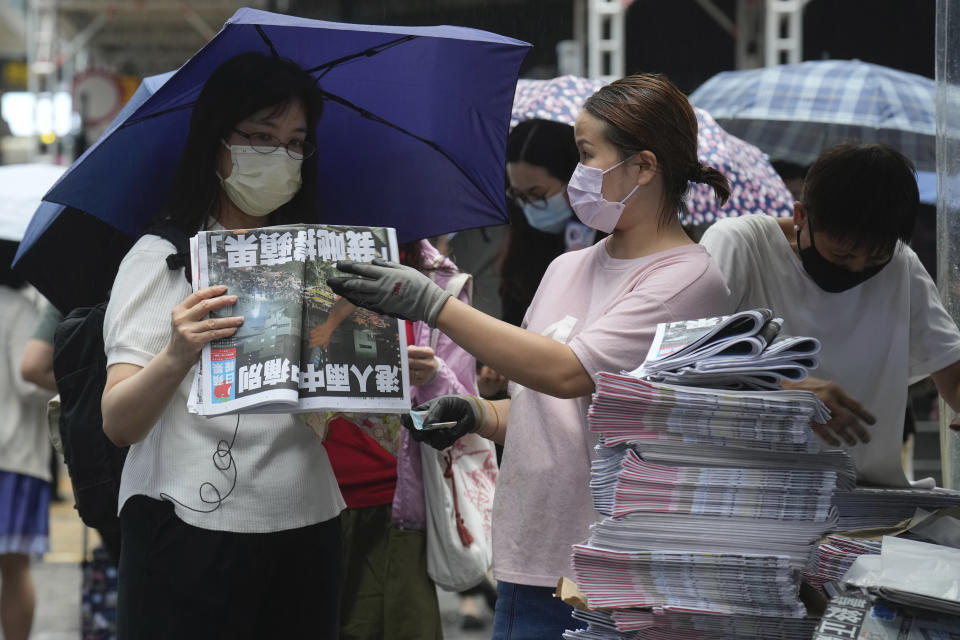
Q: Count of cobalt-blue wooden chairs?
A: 0